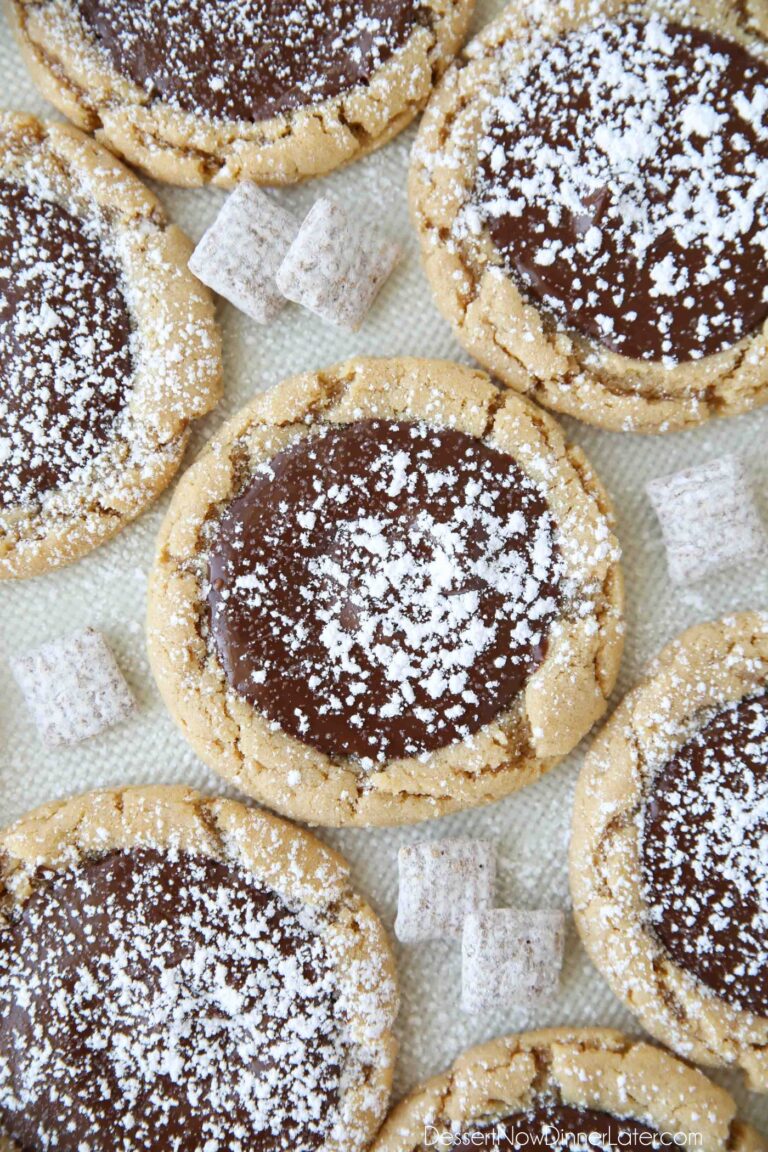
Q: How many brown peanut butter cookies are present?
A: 7